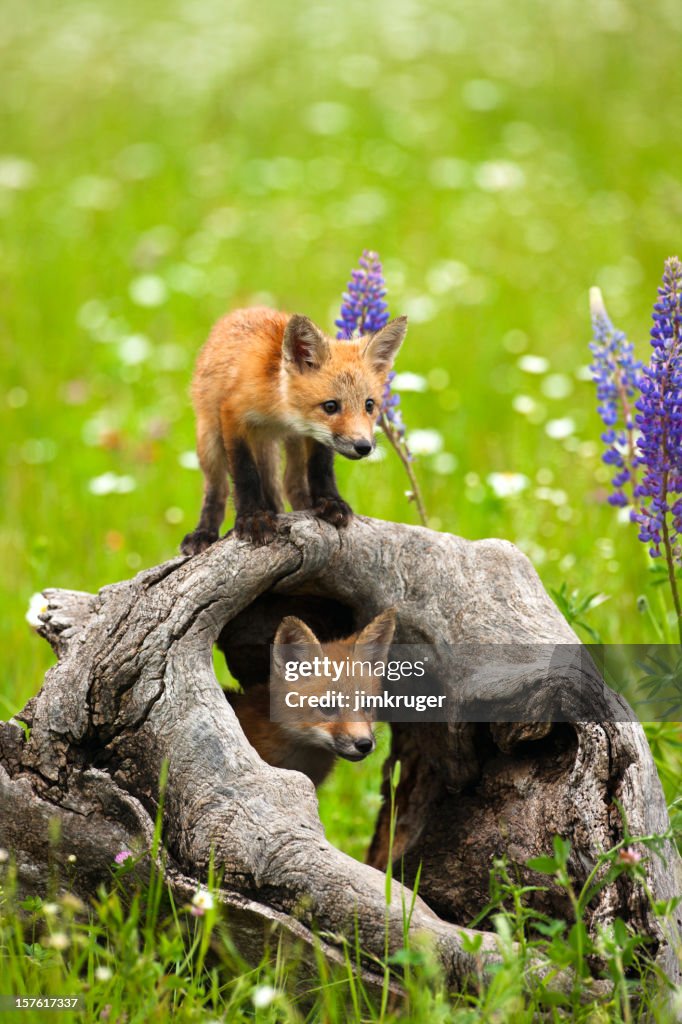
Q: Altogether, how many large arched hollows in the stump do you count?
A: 1